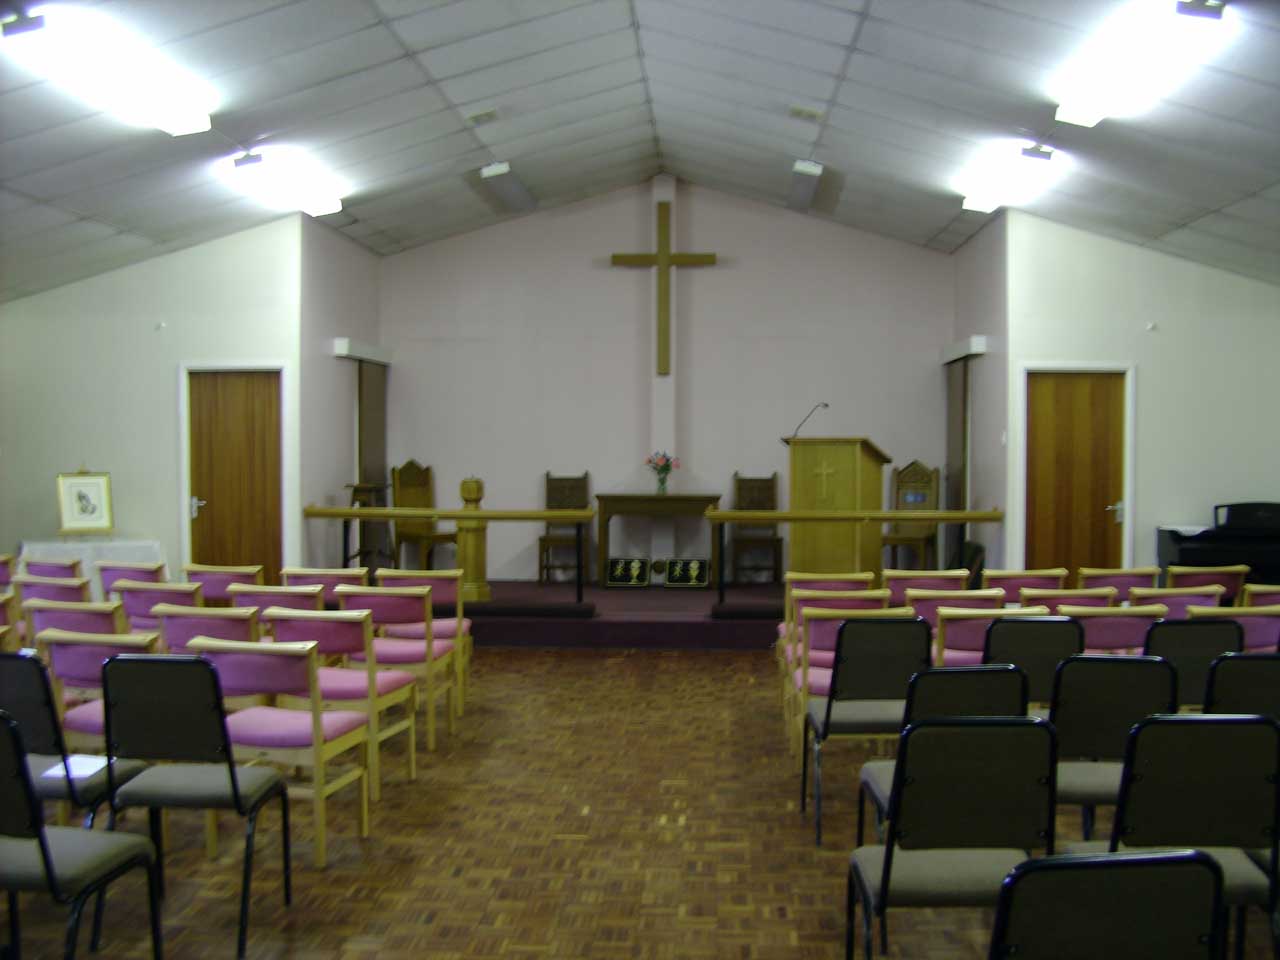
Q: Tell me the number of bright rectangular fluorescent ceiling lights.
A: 4